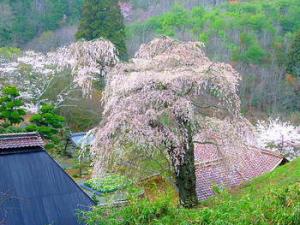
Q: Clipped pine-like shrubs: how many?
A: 2